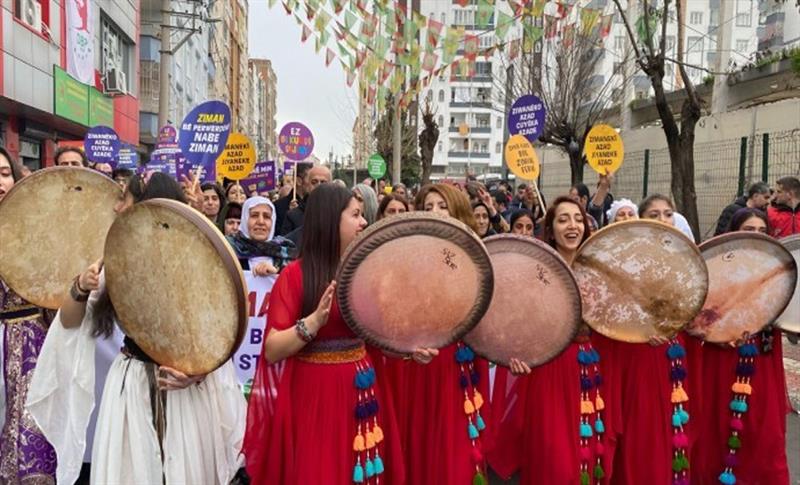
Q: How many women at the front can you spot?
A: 7